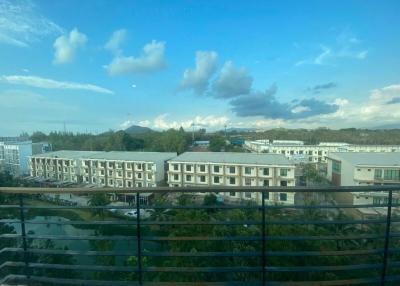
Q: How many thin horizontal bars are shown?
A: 6